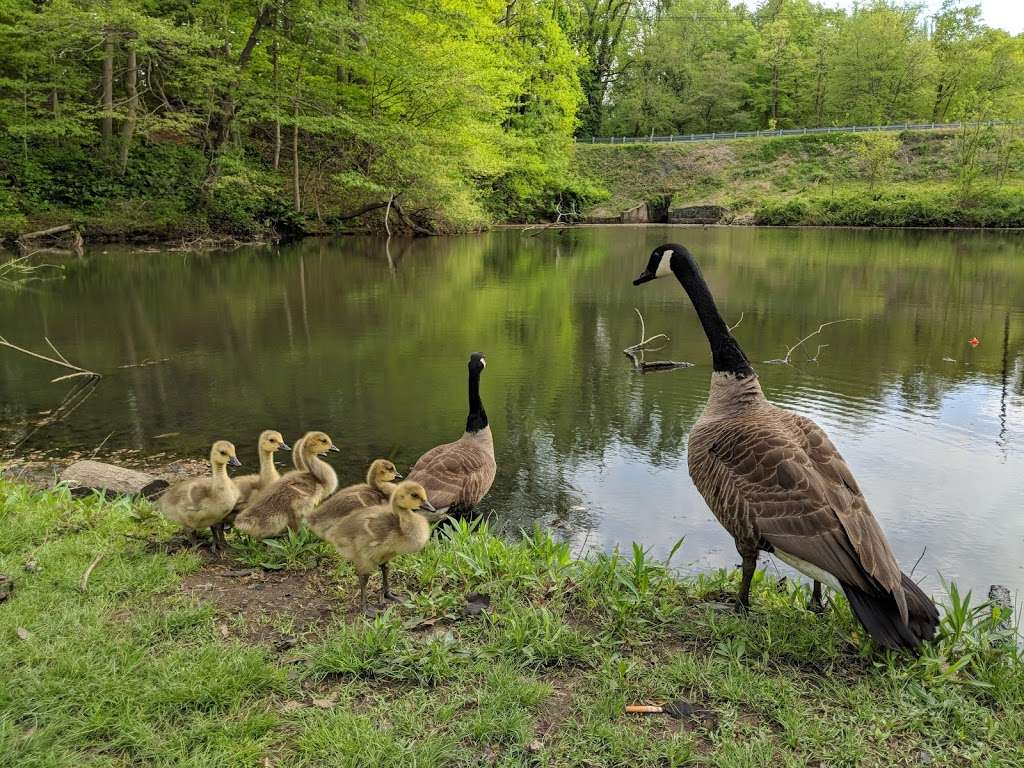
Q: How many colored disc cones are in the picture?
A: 0